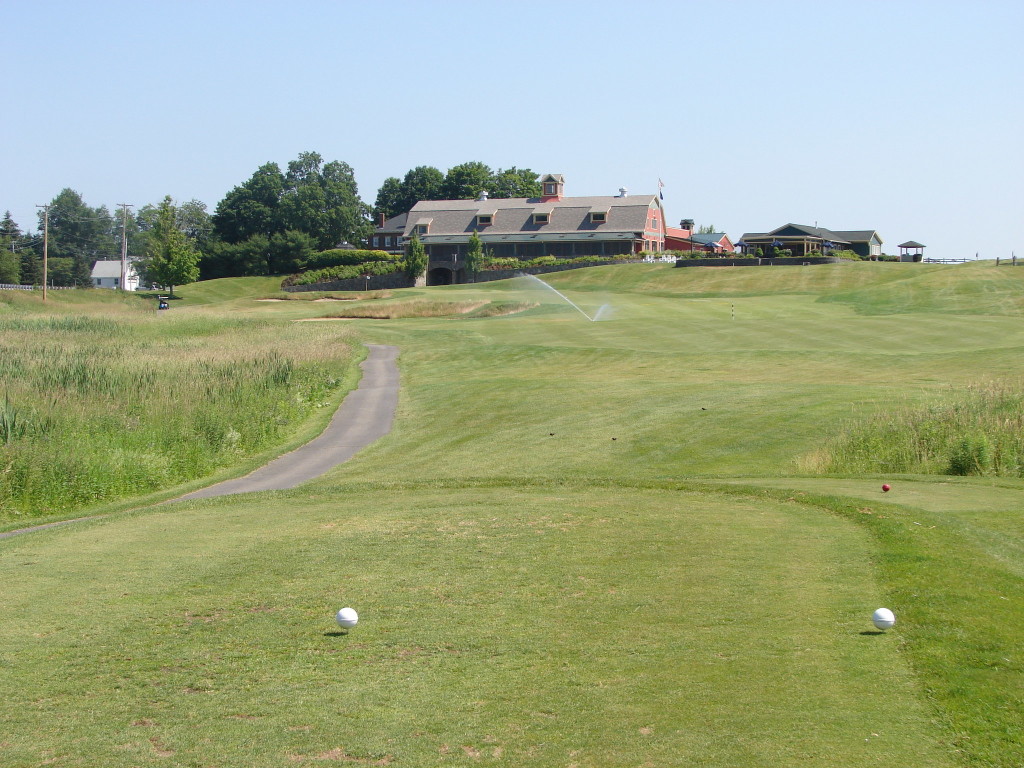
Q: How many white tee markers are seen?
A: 2